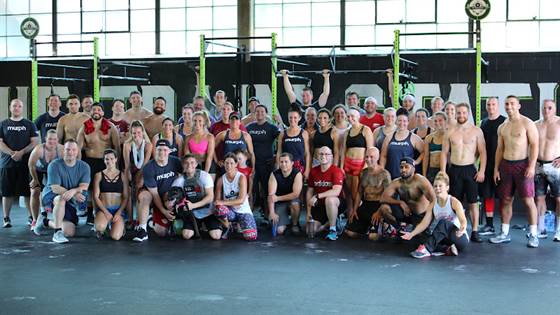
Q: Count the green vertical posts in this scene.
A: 6